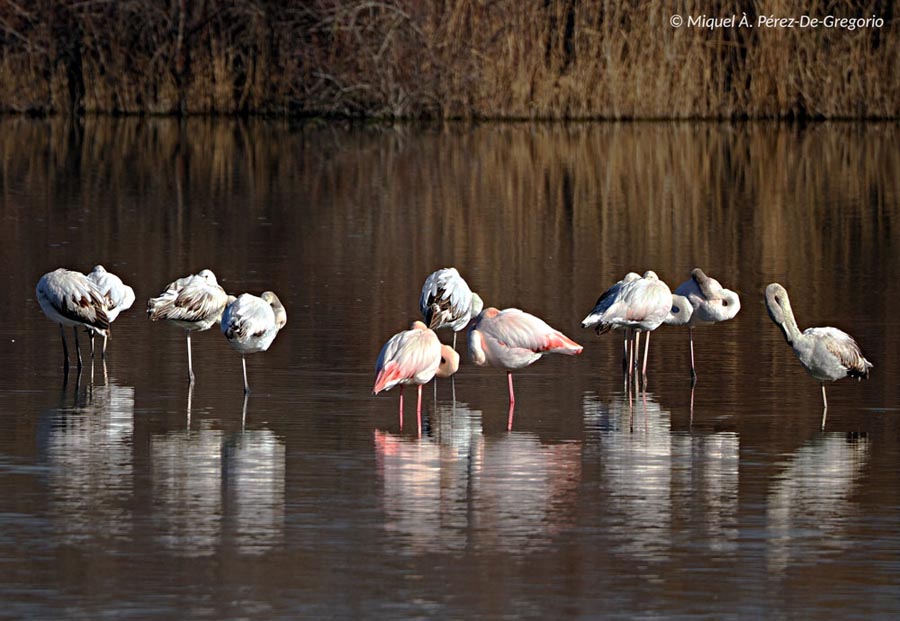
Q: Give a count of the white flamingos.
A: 9